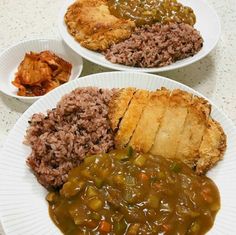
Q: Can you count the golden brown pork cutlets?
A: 2